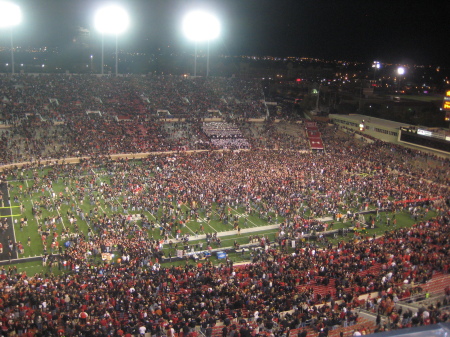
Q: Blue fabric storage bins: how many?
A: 0